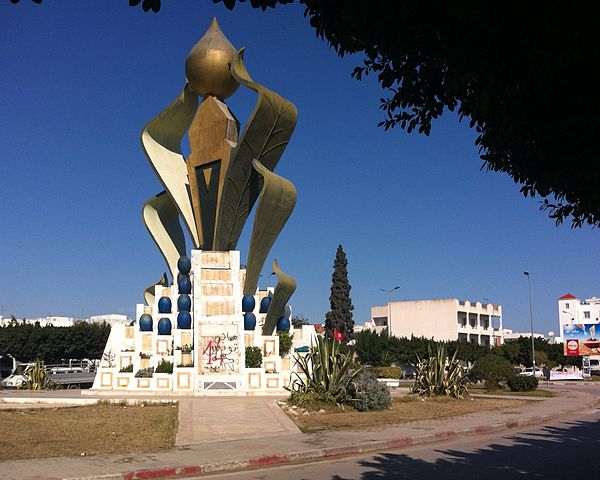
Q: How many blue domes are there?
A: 11